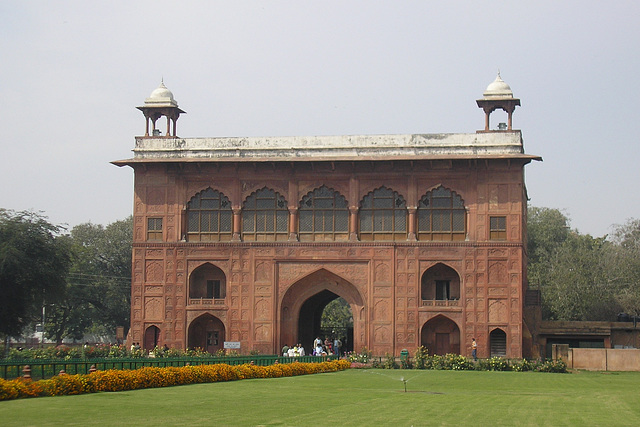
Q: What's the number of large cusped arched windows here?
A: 5